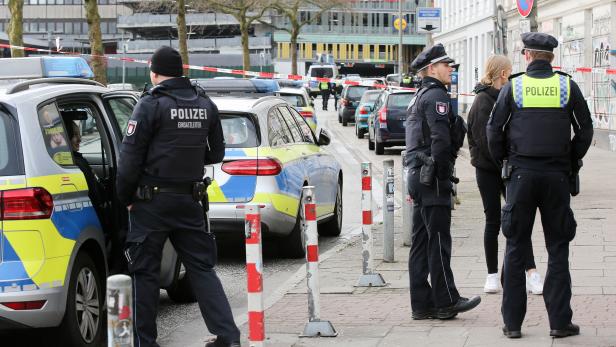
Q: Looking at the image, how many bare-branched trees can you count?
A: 5